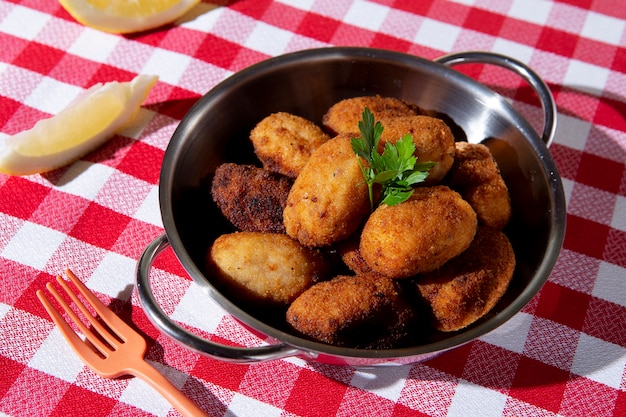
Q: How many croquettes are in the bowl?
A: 11